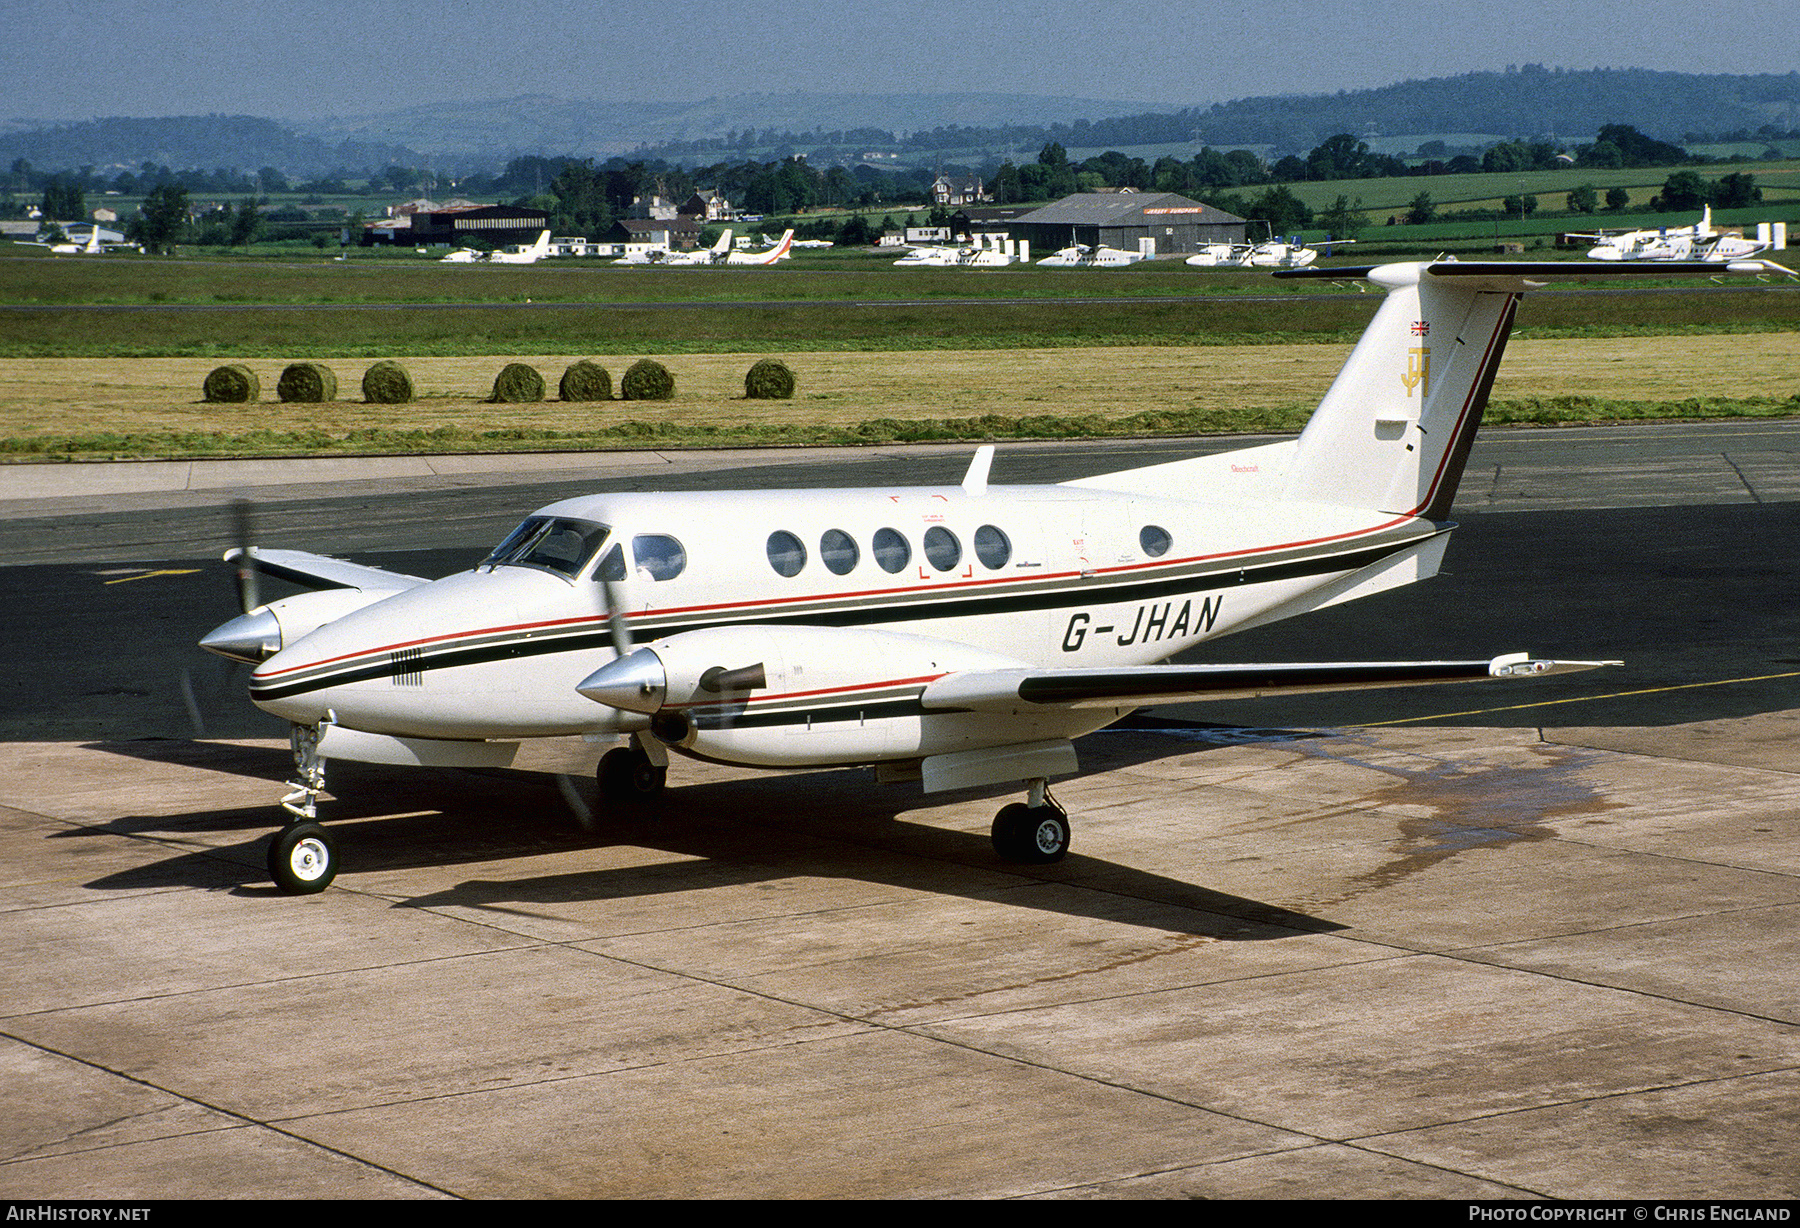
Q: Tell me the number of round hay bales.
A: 7